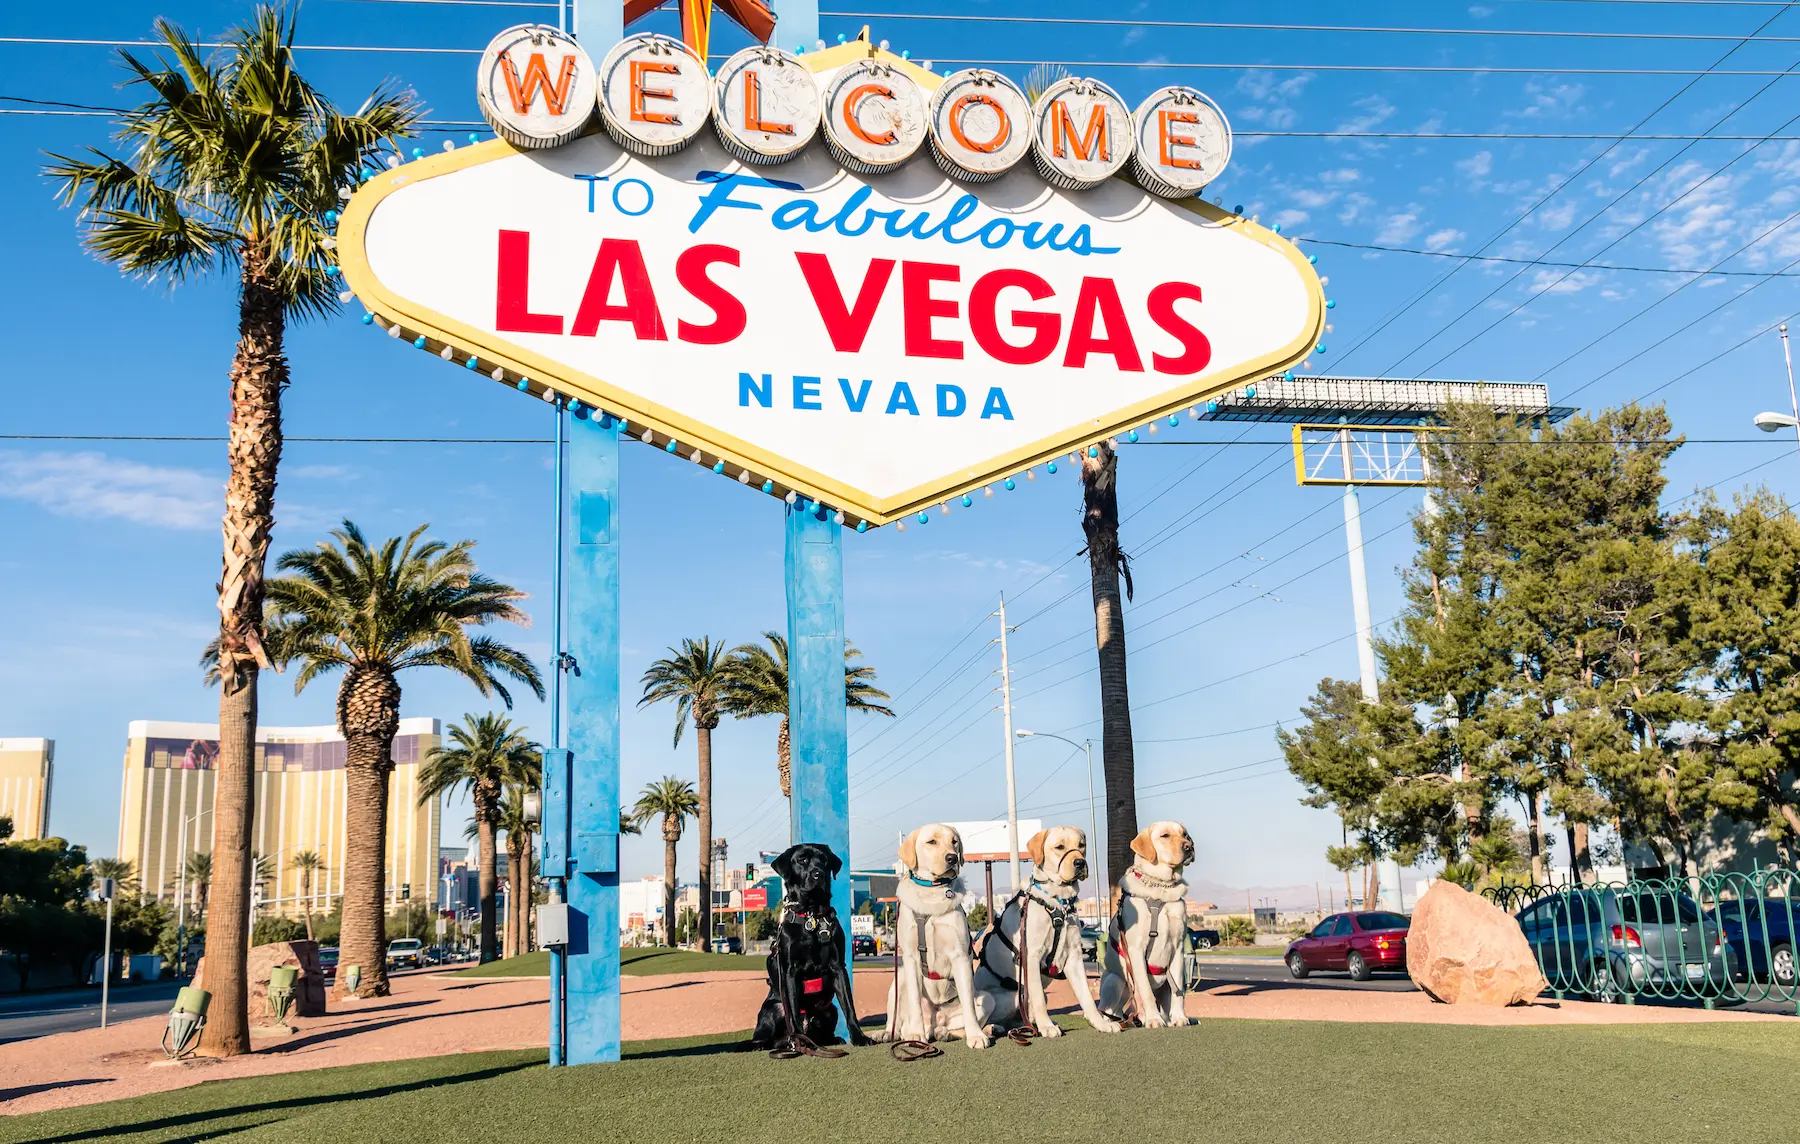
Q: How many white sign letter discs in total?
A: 7